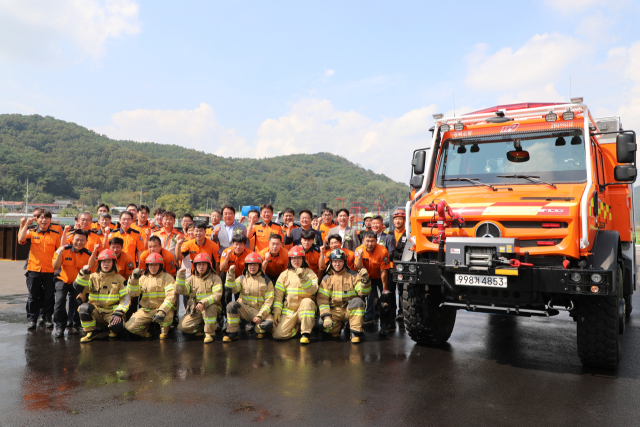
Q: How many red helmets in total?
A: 6